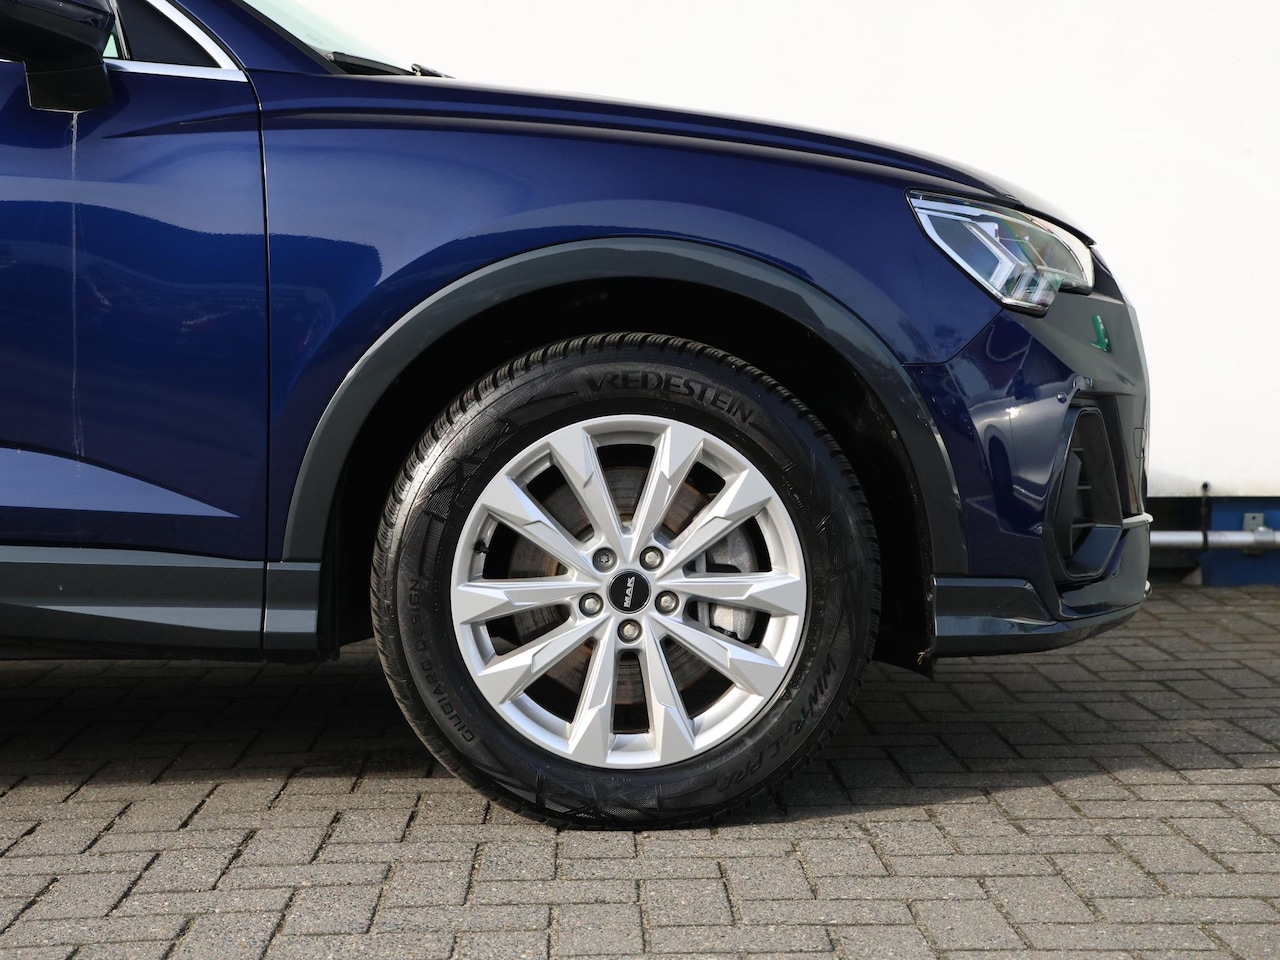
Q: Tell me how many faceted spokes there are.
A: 10